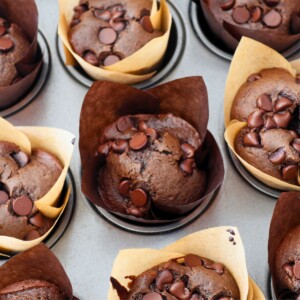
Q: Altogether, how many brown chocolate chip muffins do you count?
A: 9